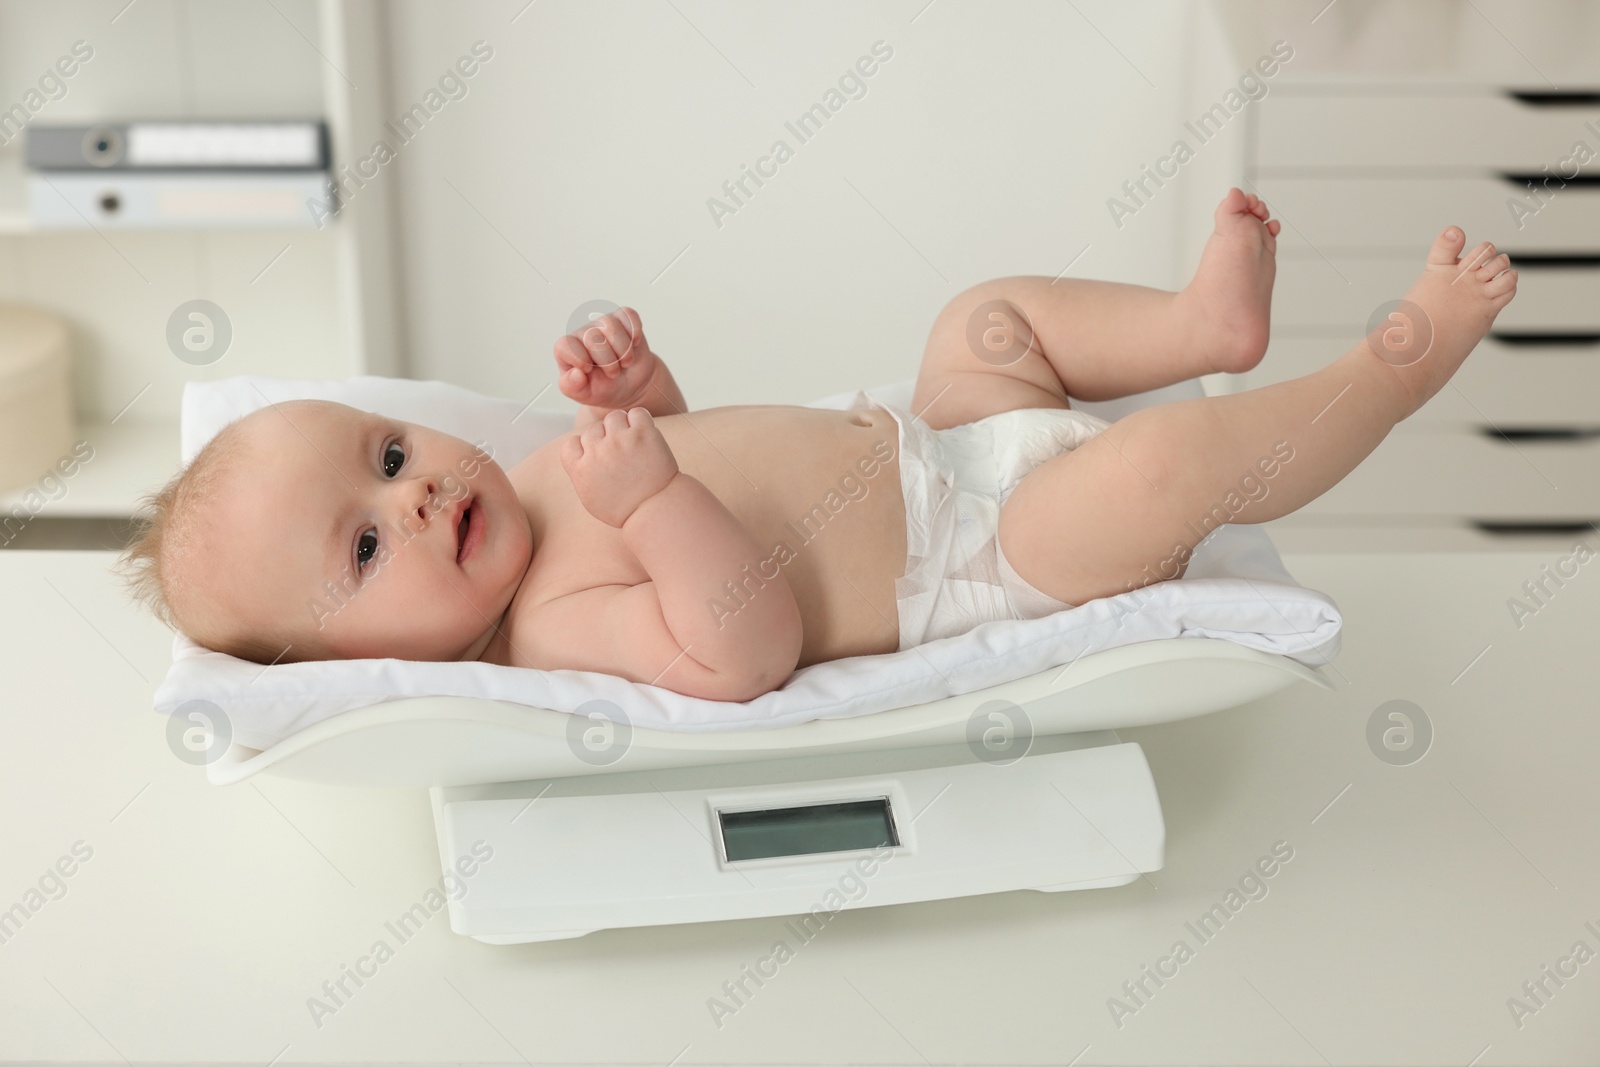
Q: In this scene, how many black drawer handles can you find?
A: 6